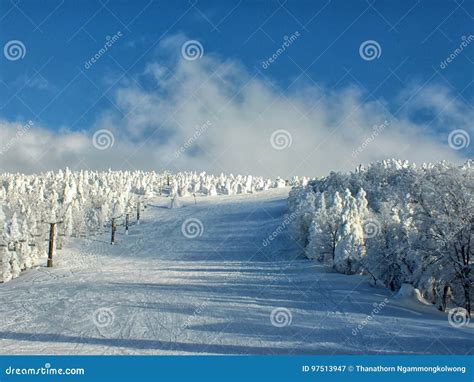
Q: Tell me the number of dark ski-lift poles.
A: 4